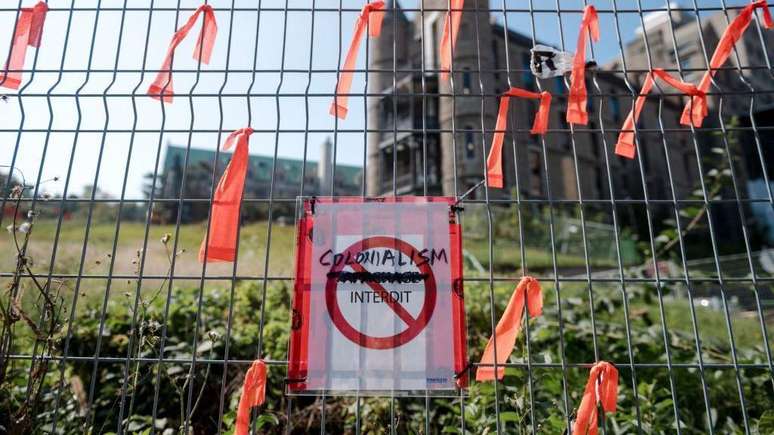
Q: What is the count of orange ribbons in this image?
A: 12